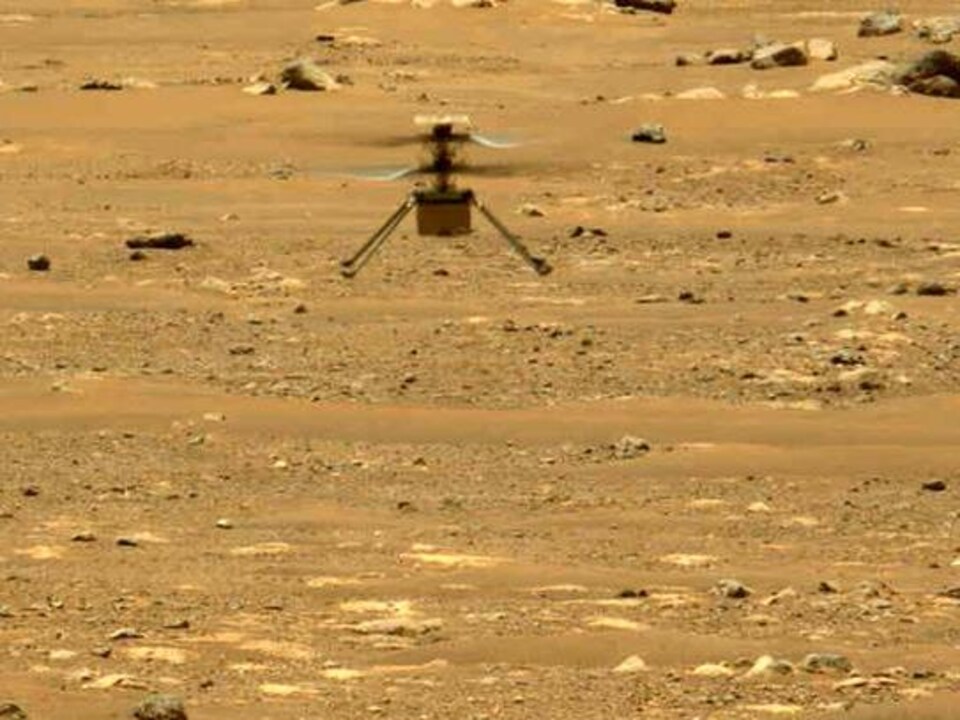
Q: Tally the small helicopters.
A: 1